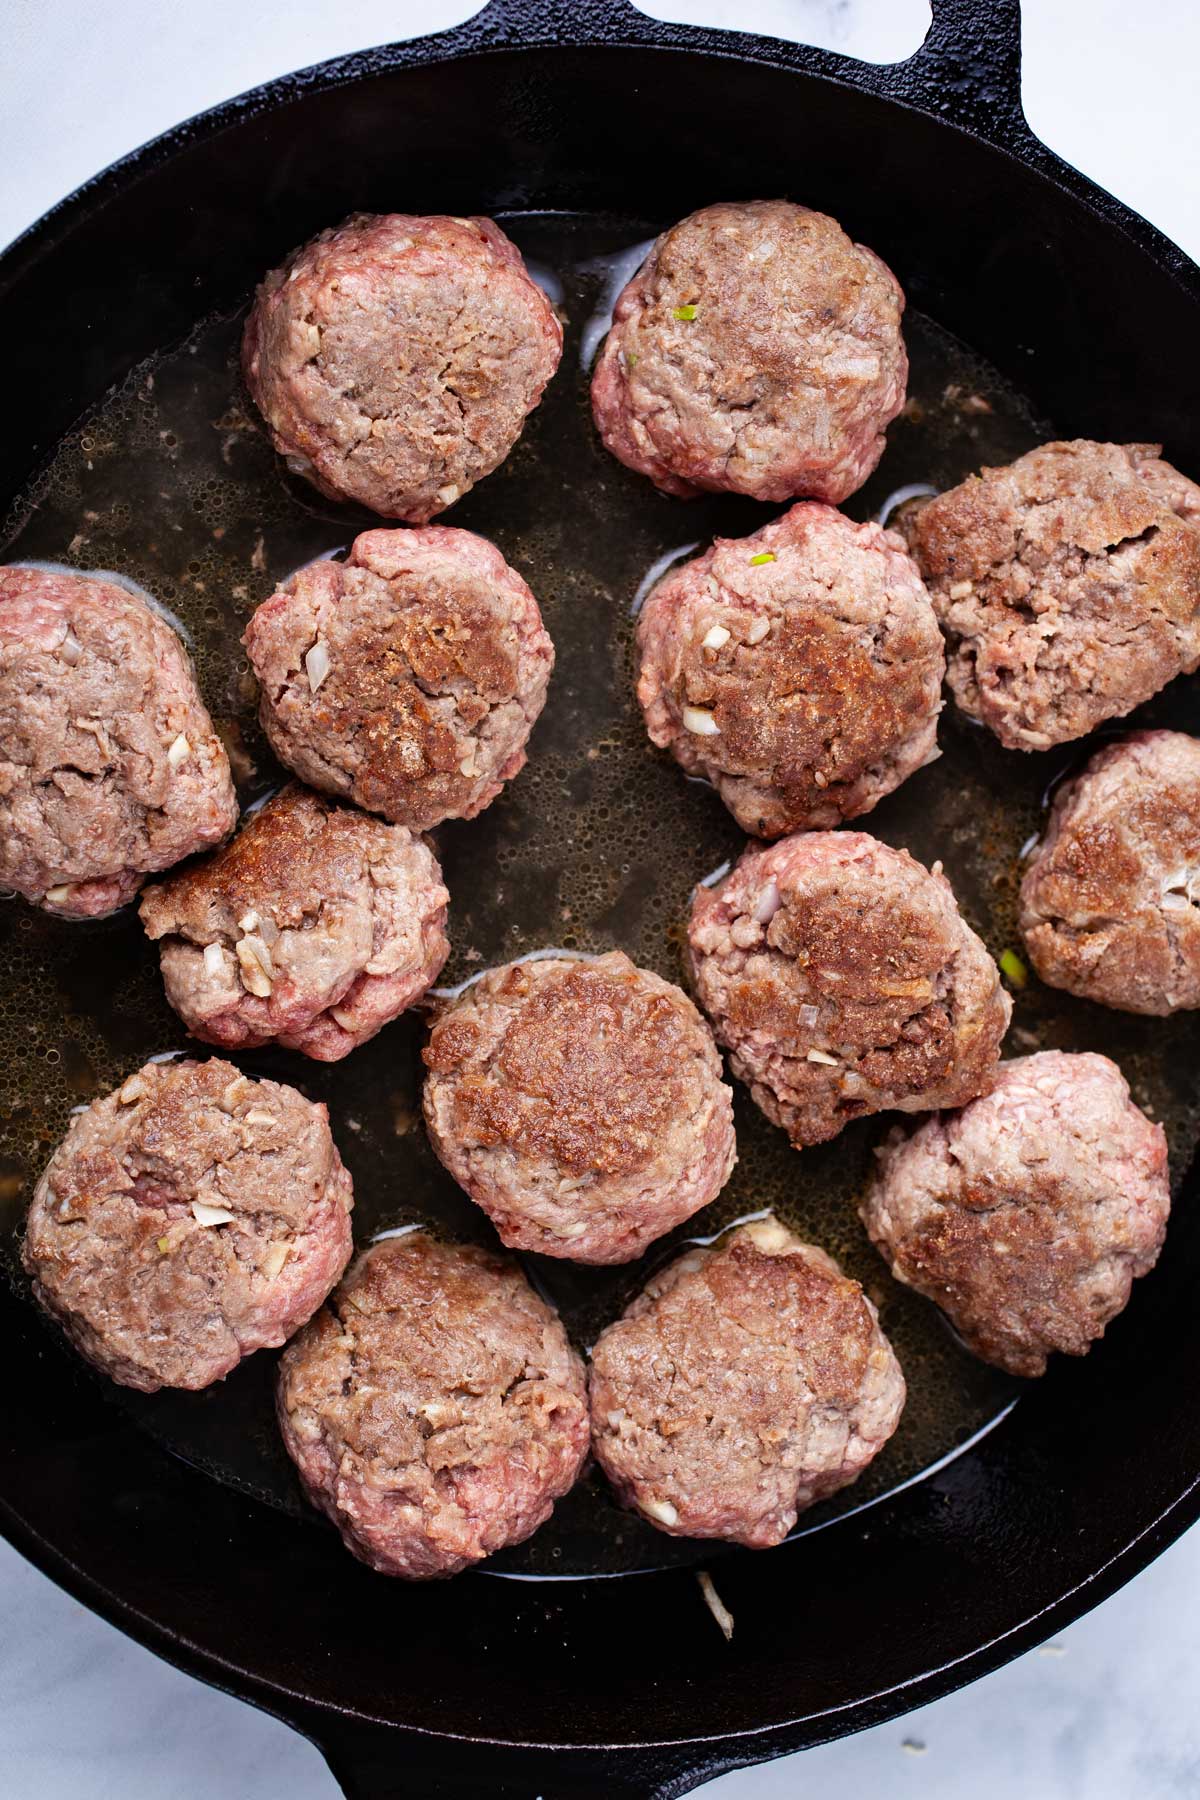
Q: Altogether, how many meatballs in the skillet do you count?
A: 14